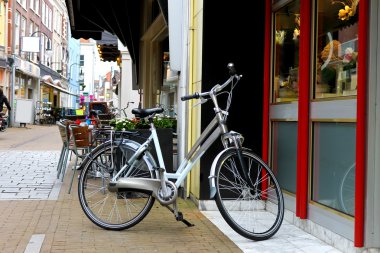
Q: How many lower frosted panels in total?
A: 2